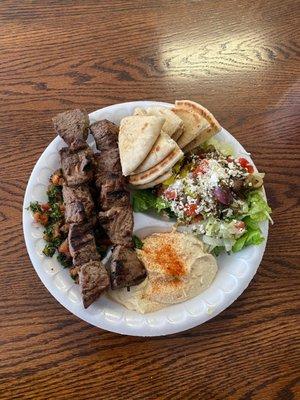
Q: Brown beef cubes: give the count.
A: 10